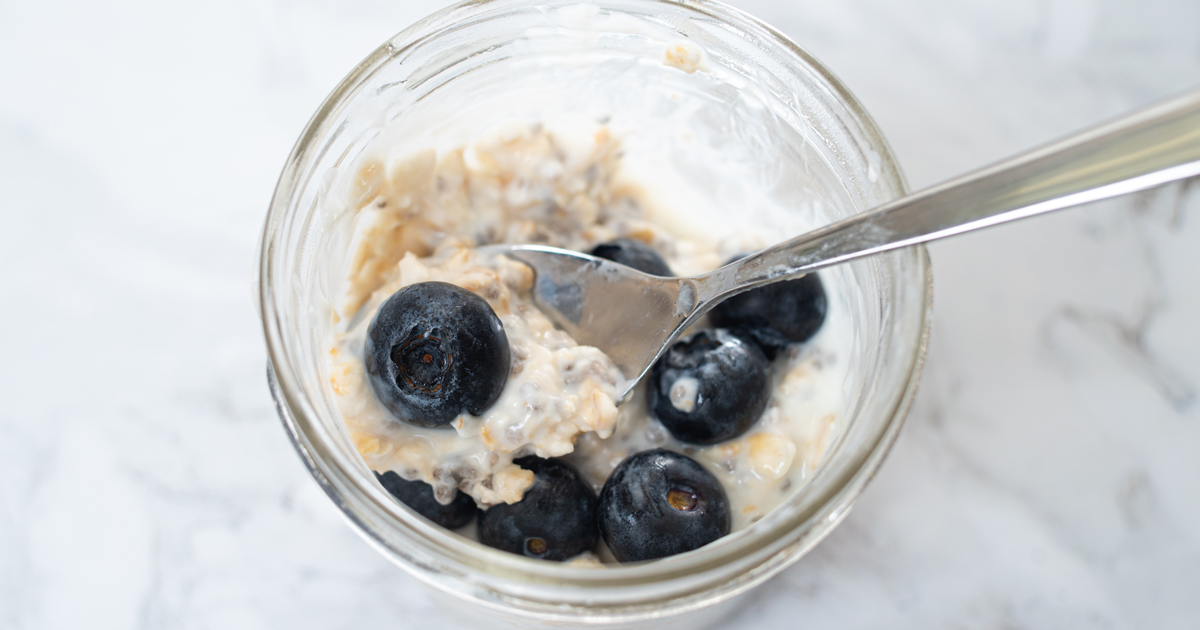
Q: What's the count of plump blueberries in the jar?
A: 7